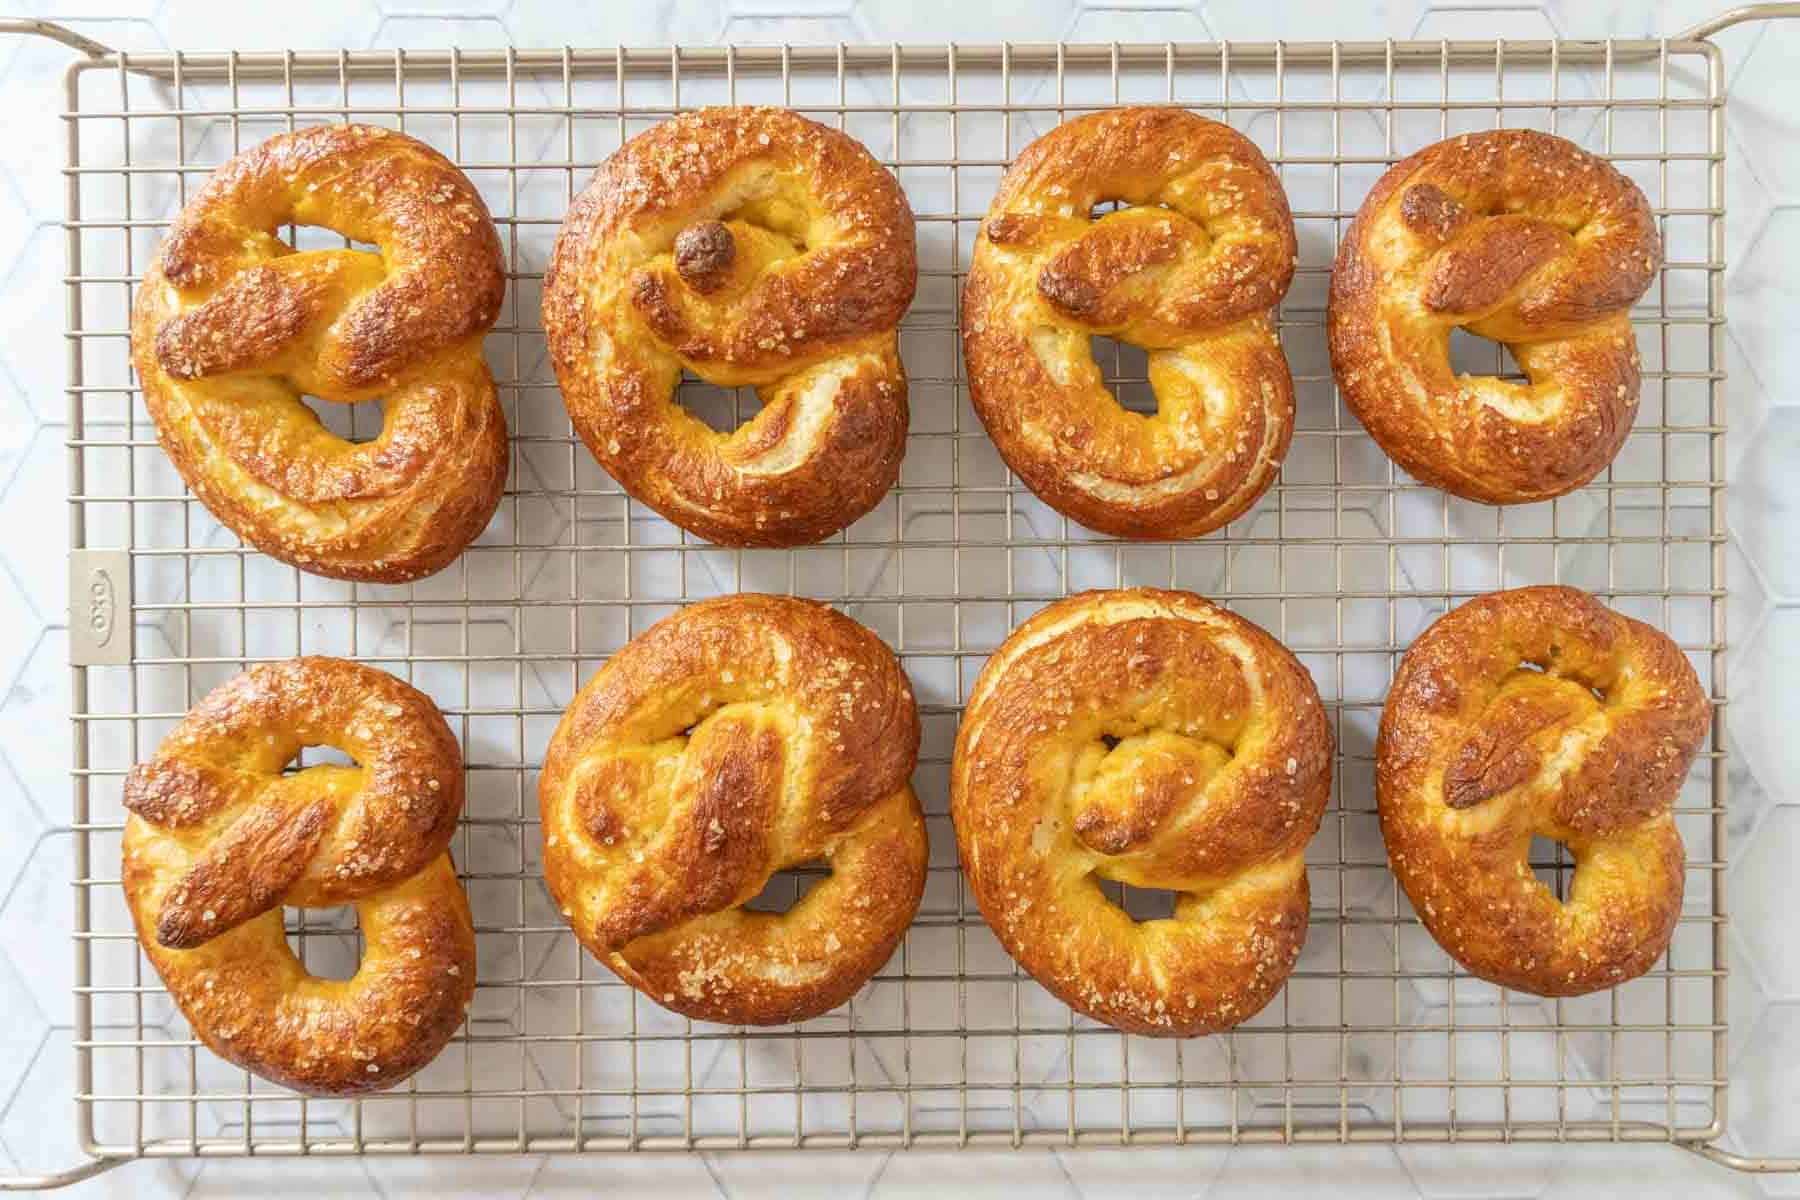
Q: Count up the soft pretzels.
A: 8